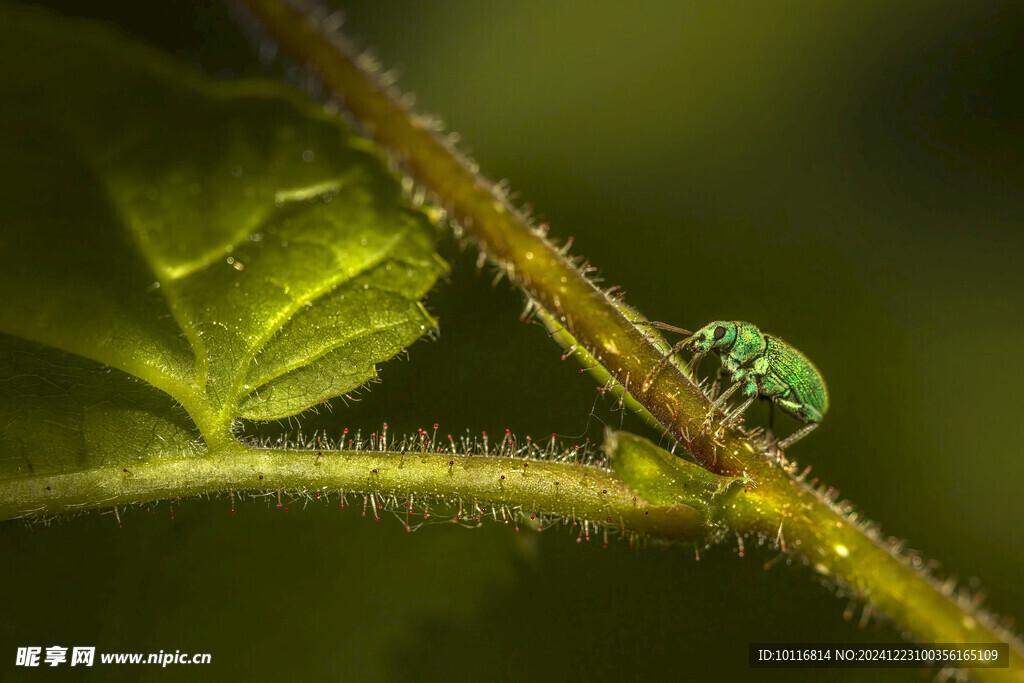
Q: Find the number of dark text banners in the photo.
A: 1